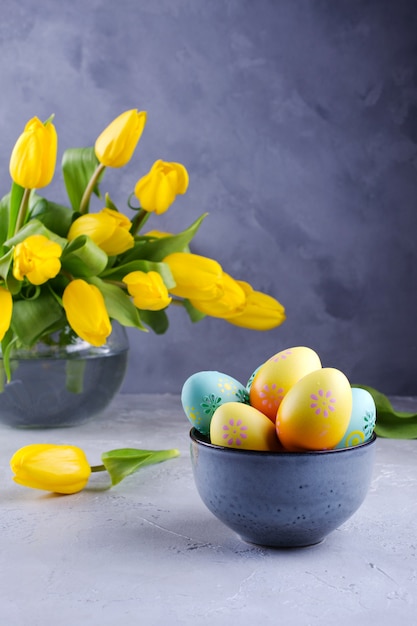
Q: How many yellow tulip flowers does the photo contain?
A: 13